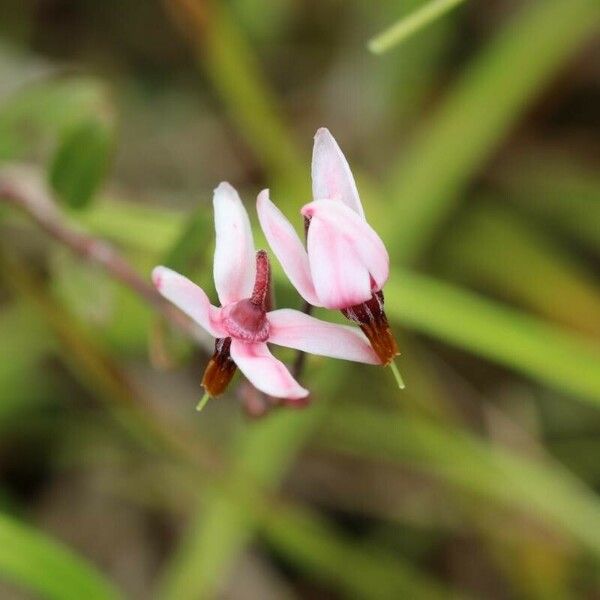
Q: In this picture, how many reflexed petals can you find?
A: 8